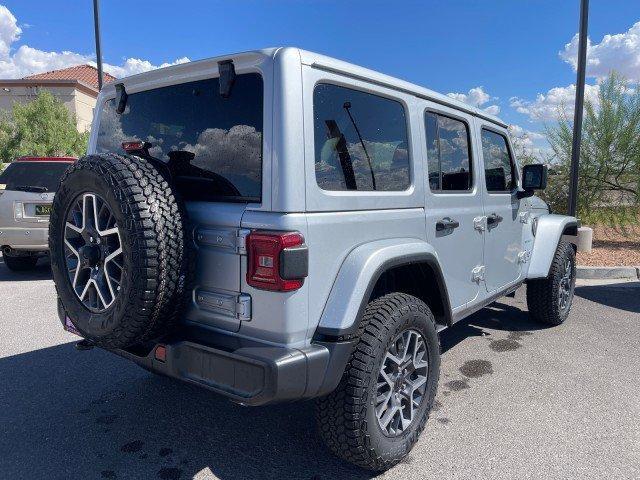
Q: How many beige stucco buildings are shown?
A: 1